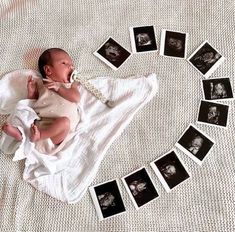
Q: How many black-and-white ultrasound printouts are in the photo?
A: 10